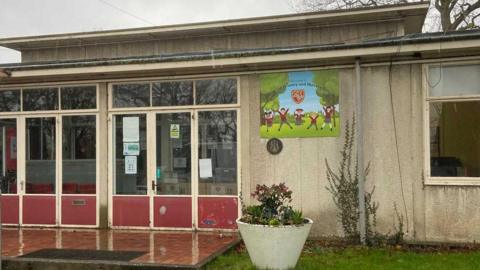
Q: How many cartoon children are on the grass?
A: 5